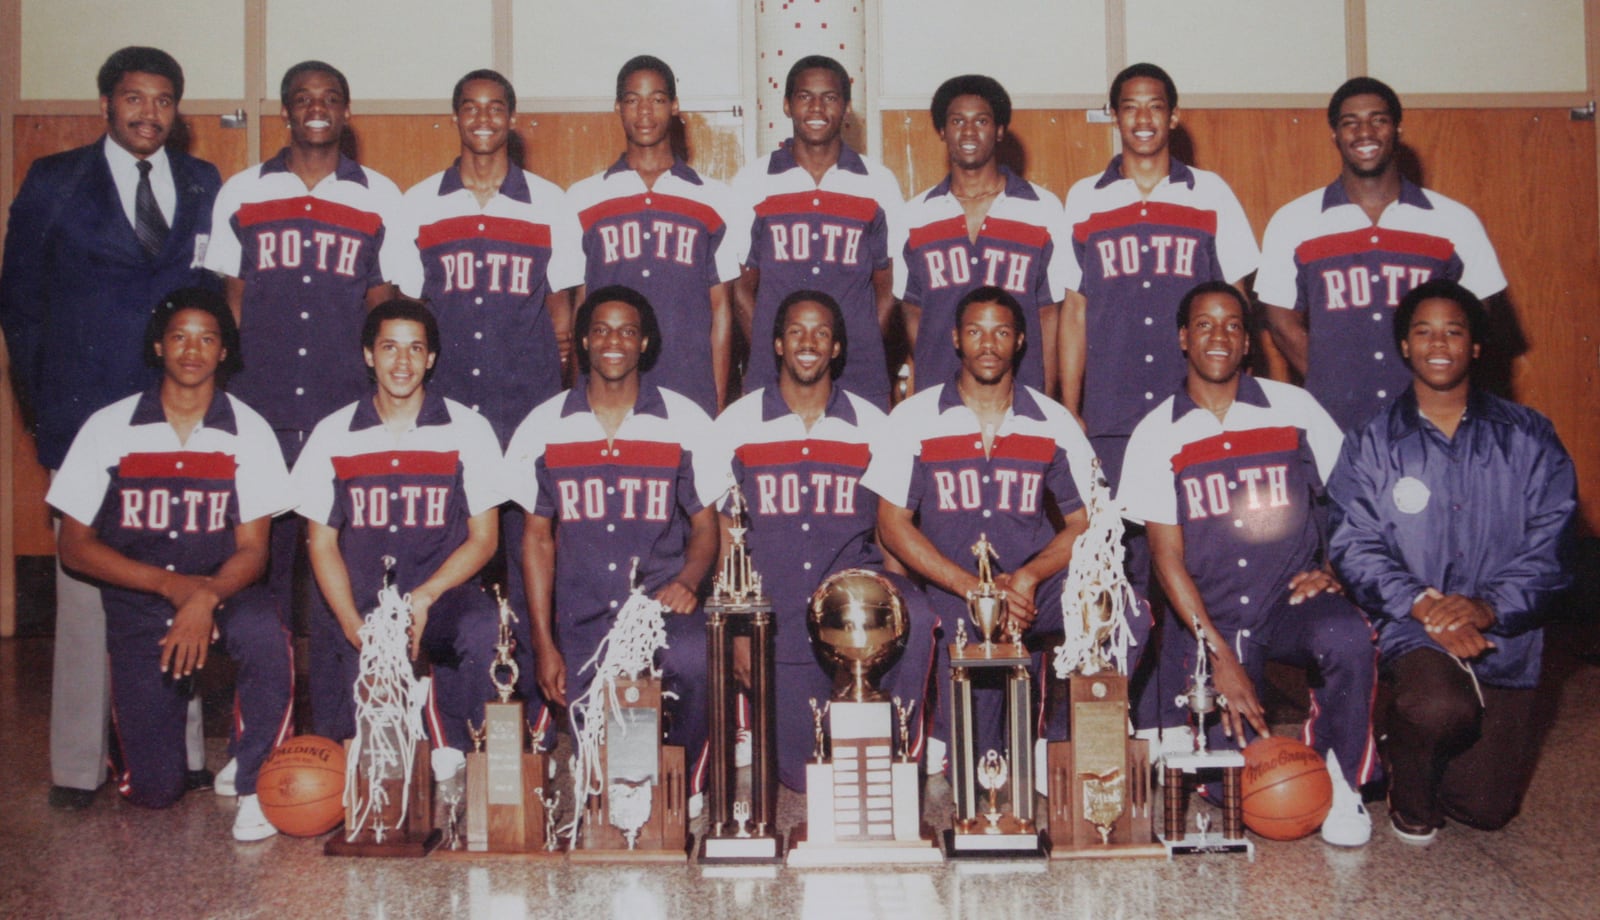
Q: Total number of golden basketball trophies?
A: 1